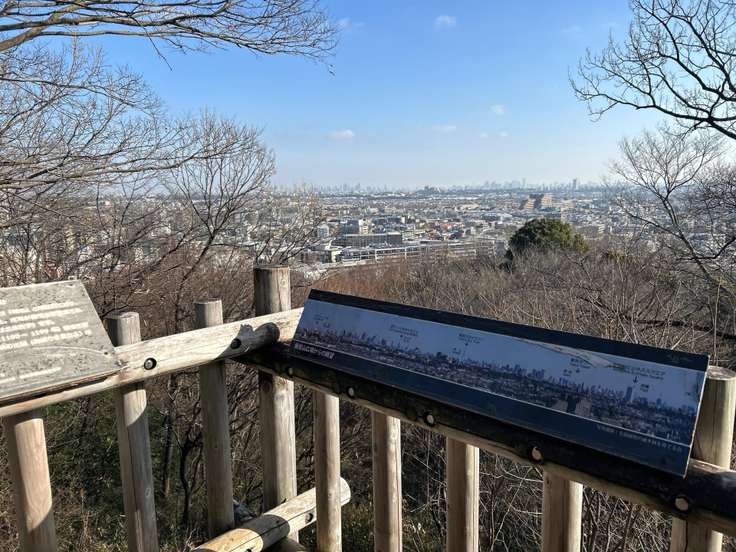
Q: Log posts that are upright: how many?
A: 9